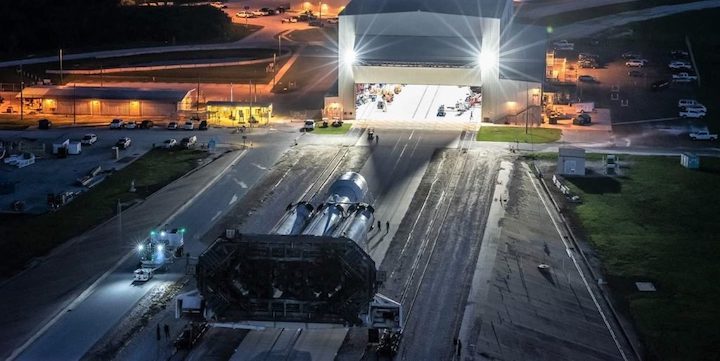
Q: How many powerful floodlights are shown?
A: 2